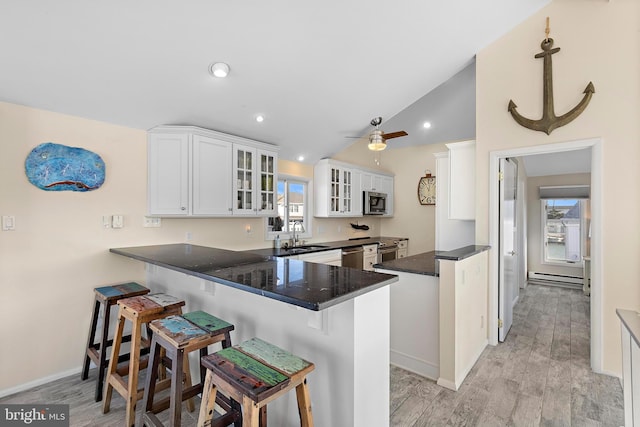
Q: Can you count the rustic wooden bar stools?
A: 4